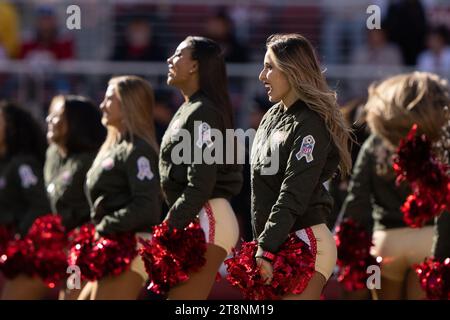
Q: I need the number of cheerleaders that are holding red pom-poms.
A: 6